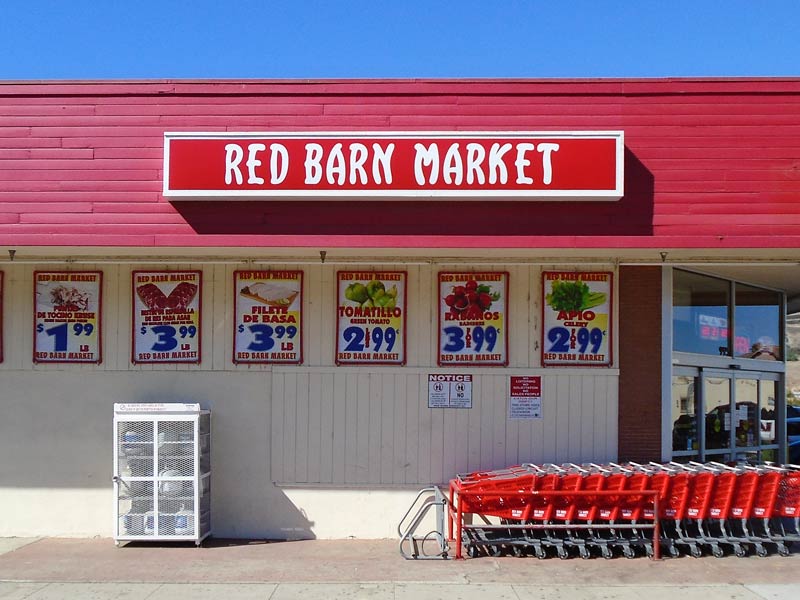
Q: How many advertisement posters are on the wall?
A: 6